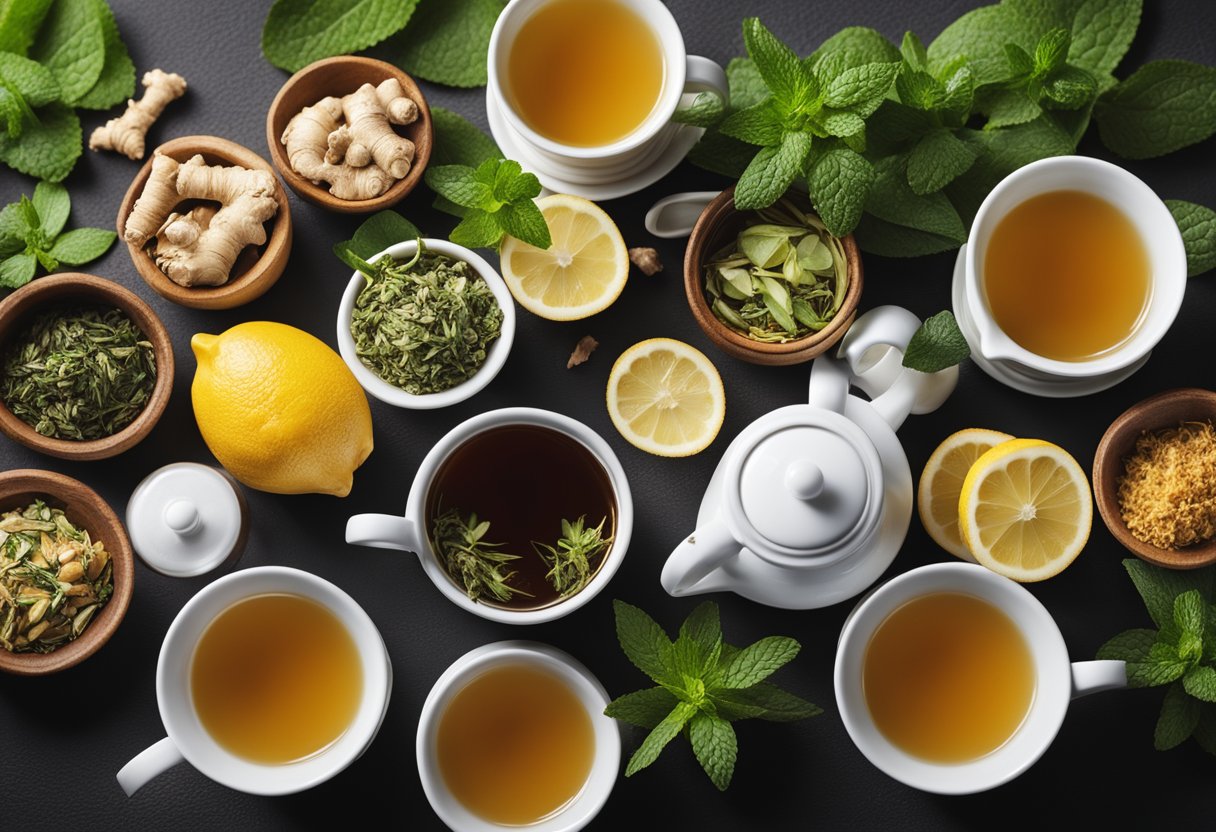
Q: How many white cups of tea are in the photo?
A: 6